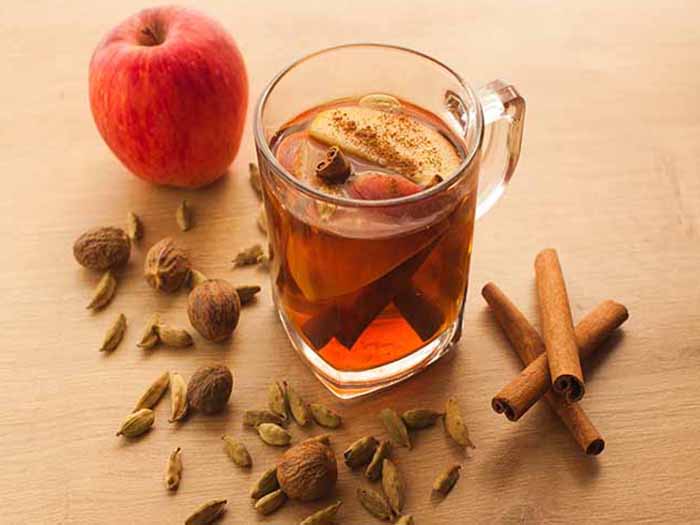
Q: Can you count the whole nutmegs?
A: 5